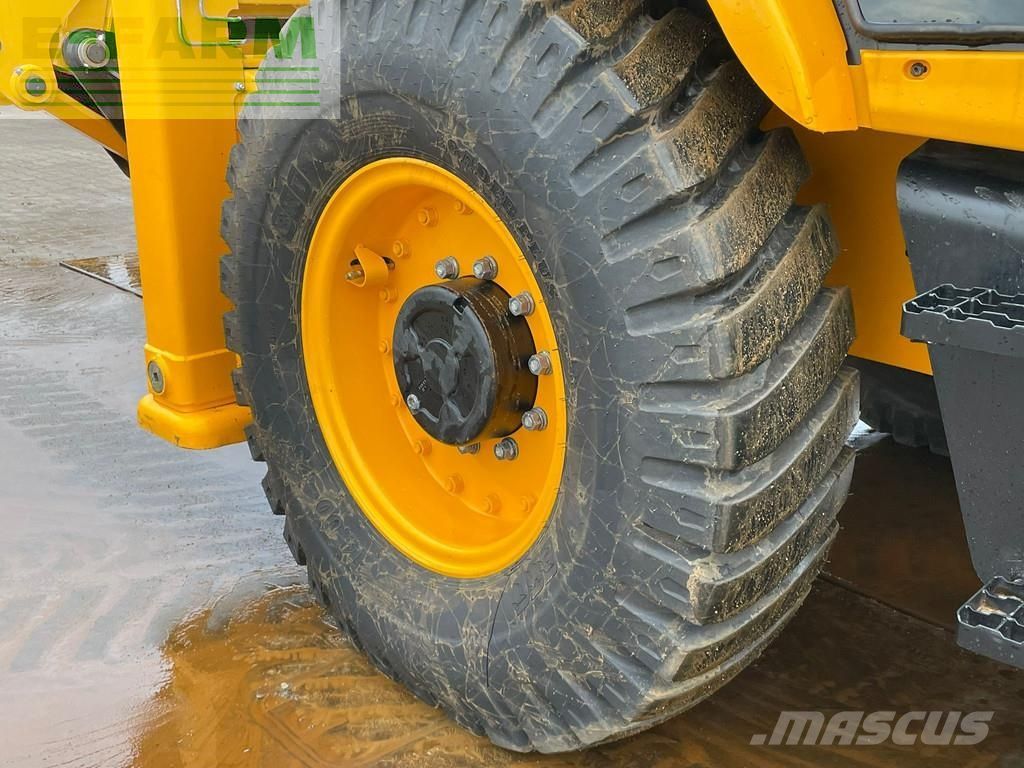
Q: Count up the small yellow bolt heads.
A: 10